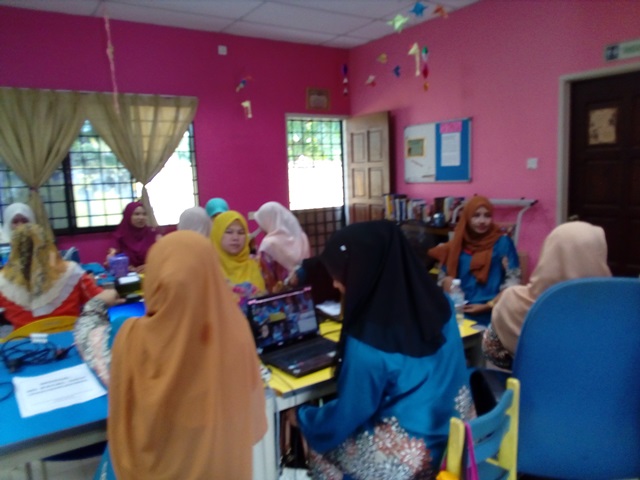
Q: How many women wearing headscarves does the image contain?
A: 11